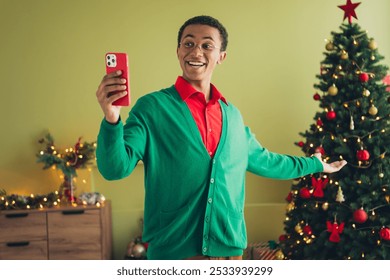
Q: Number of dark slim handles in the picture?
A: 3